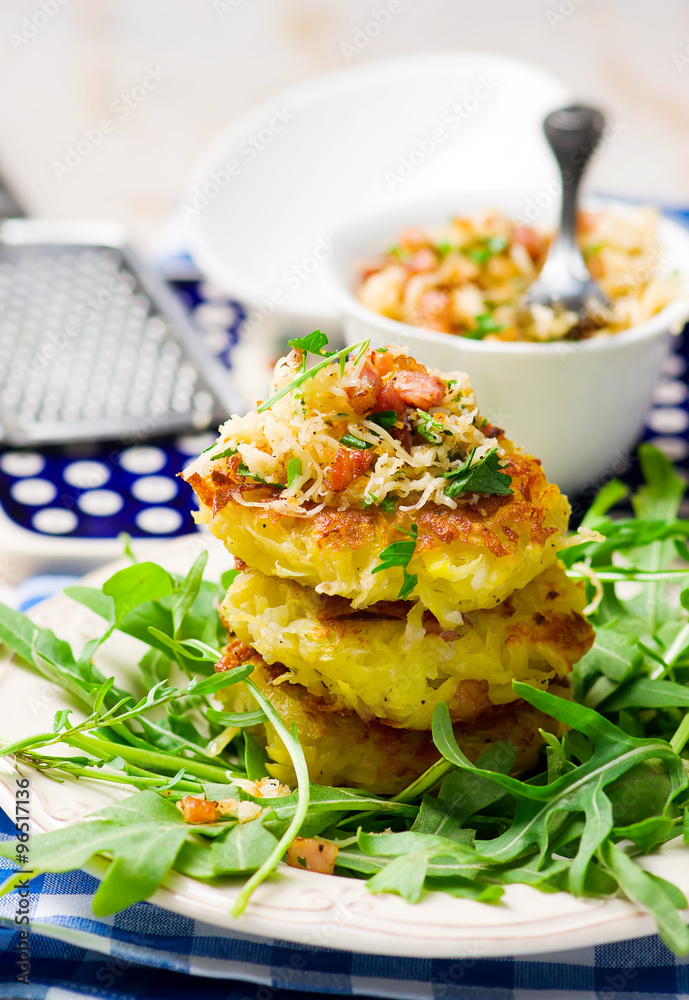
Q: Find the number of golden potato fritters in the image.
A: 3